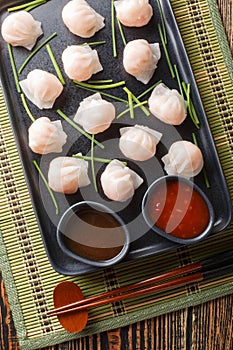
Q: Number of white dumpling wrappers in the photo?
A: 13